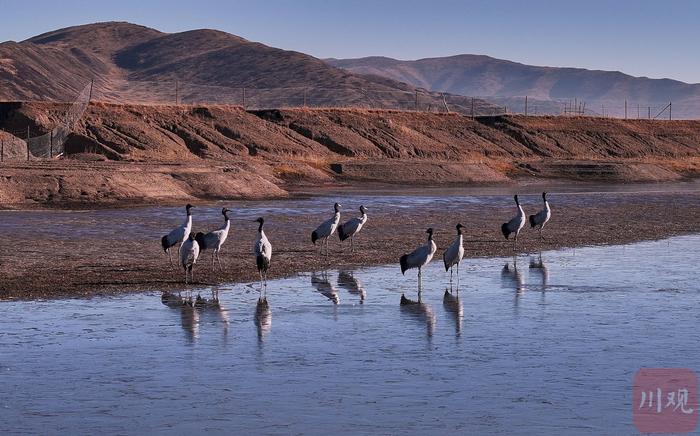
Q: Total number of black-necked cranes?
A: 10